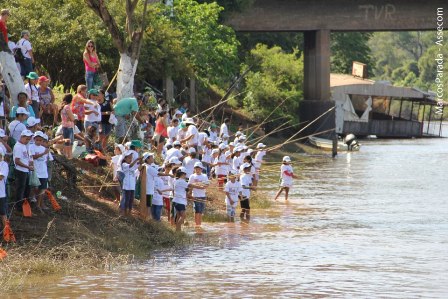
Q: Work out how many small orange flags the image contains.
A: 4